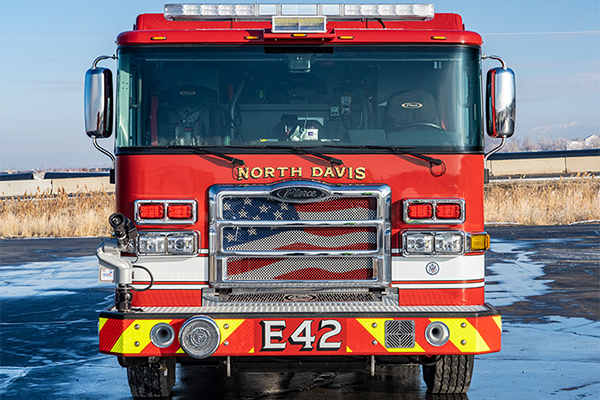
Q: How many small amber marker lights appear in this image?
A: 5